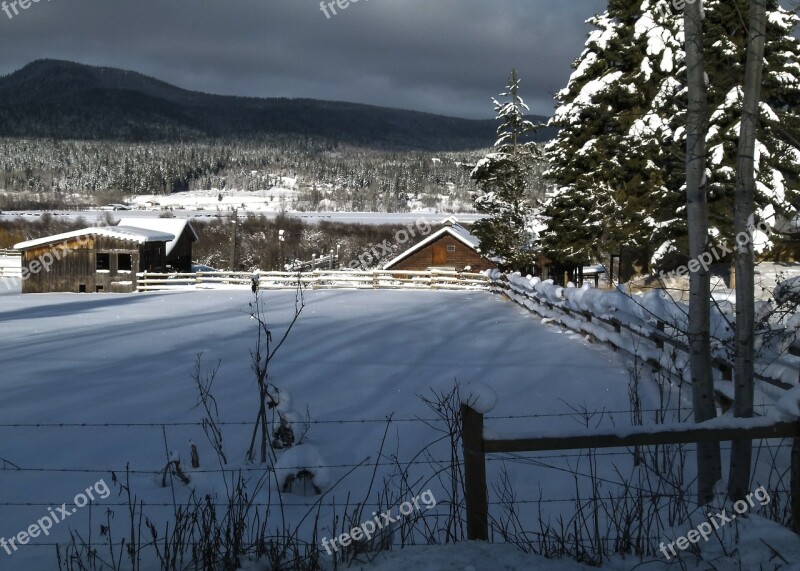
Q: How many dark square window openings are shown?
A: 2